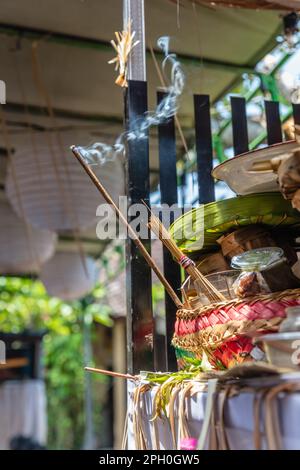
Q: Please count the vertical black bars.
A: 6